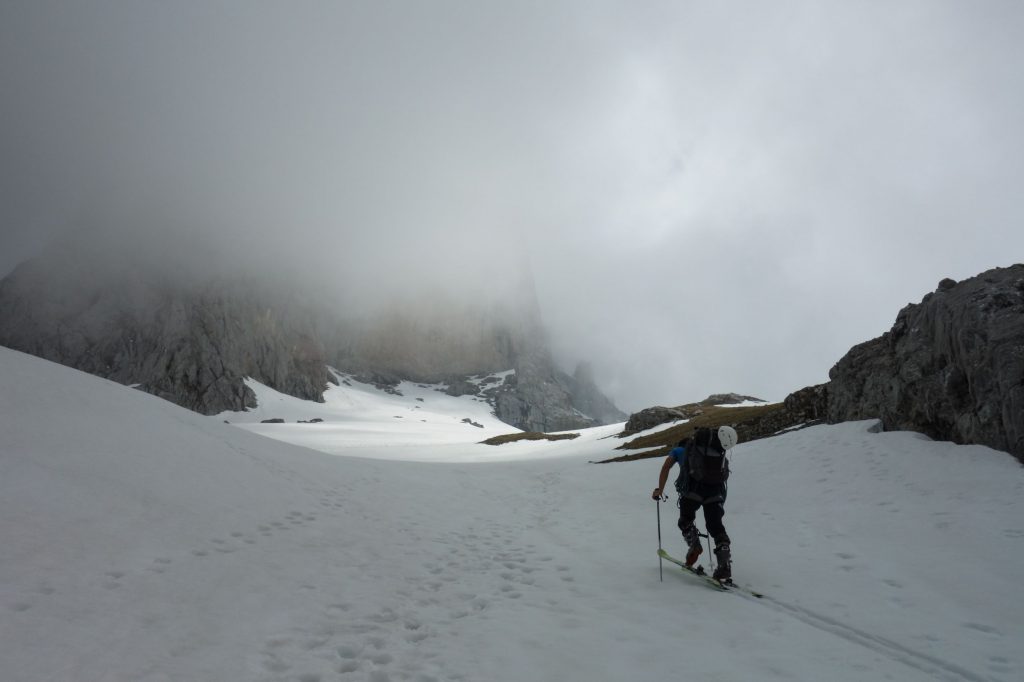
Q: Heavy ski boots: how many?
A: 2